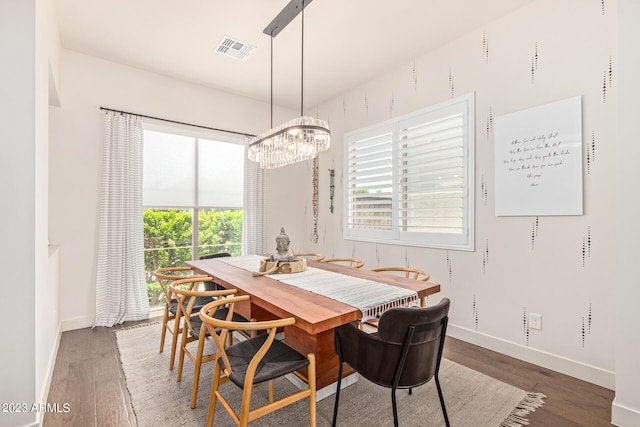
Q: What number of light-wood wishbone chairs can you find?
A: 6